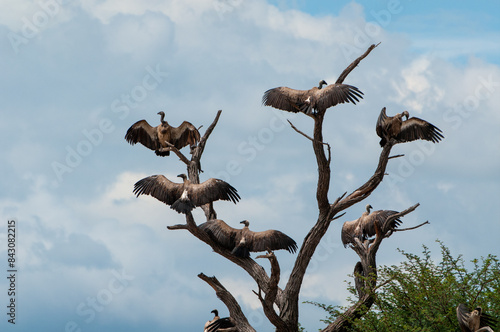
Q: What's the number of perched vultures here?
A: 8